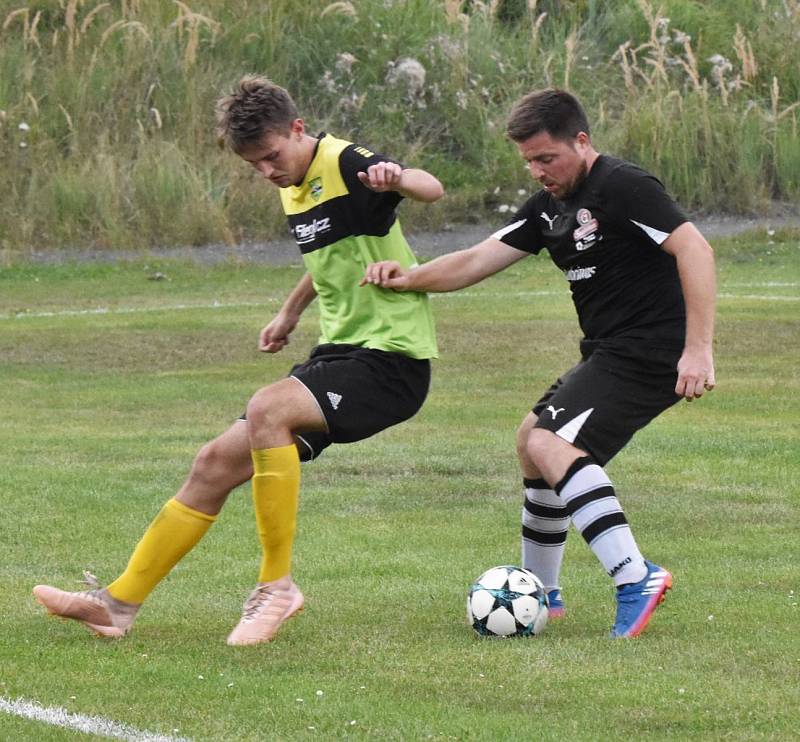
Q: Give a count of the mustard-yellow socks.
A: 2